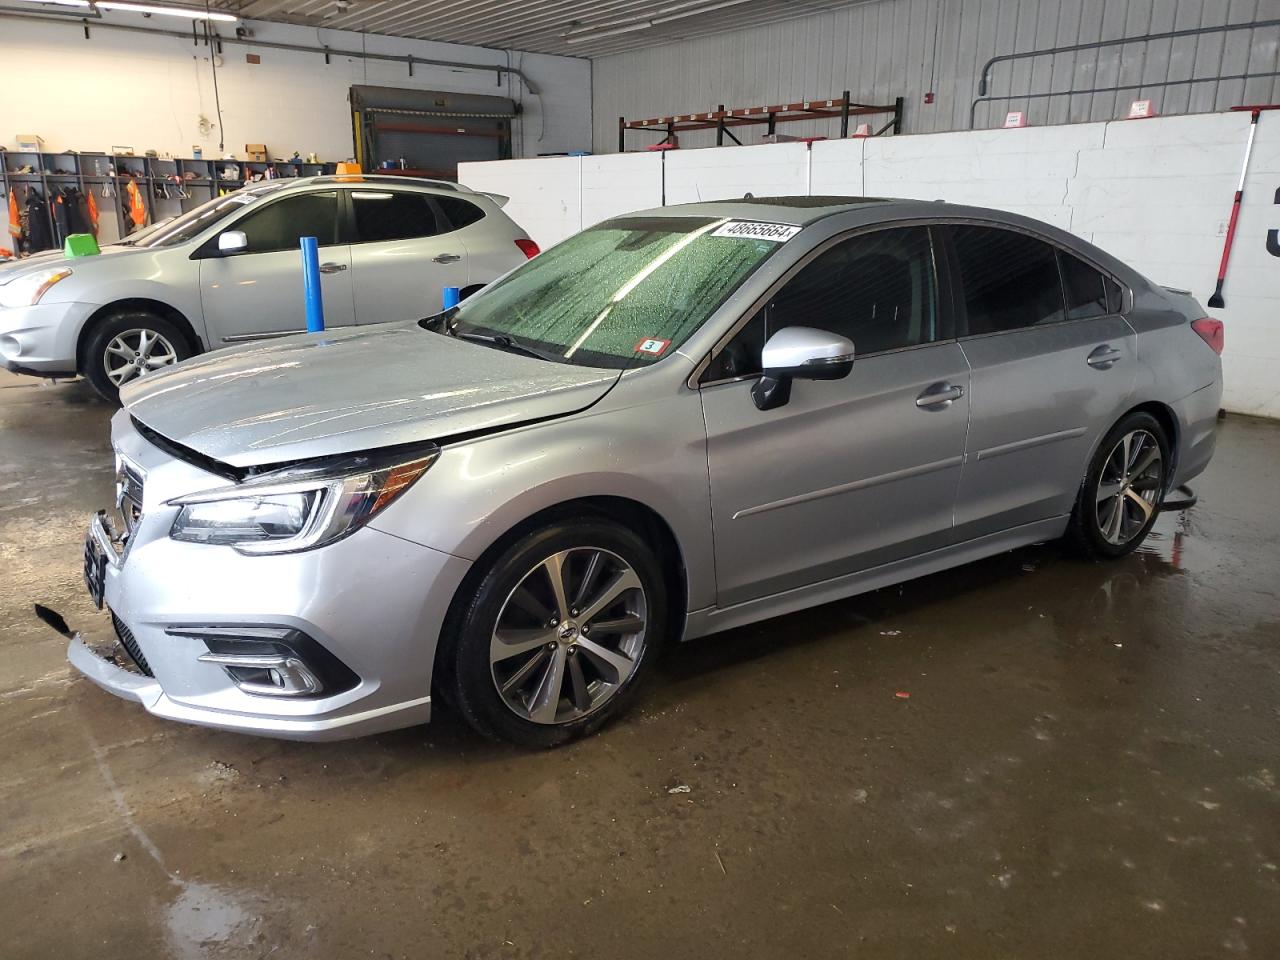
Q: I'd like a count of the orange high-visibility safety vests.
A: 3